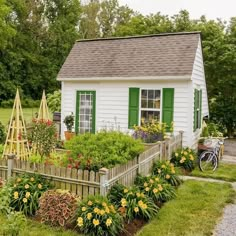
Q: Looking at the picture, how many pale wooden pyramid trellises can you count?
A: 2